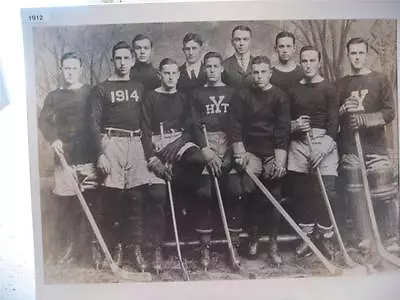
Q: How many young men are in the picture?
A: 11